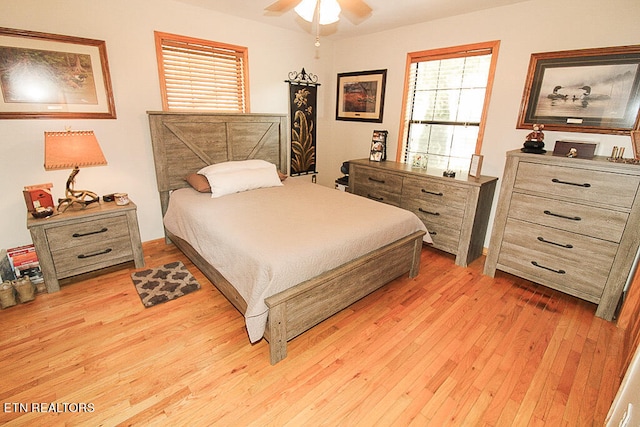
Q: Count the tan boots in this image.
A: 2